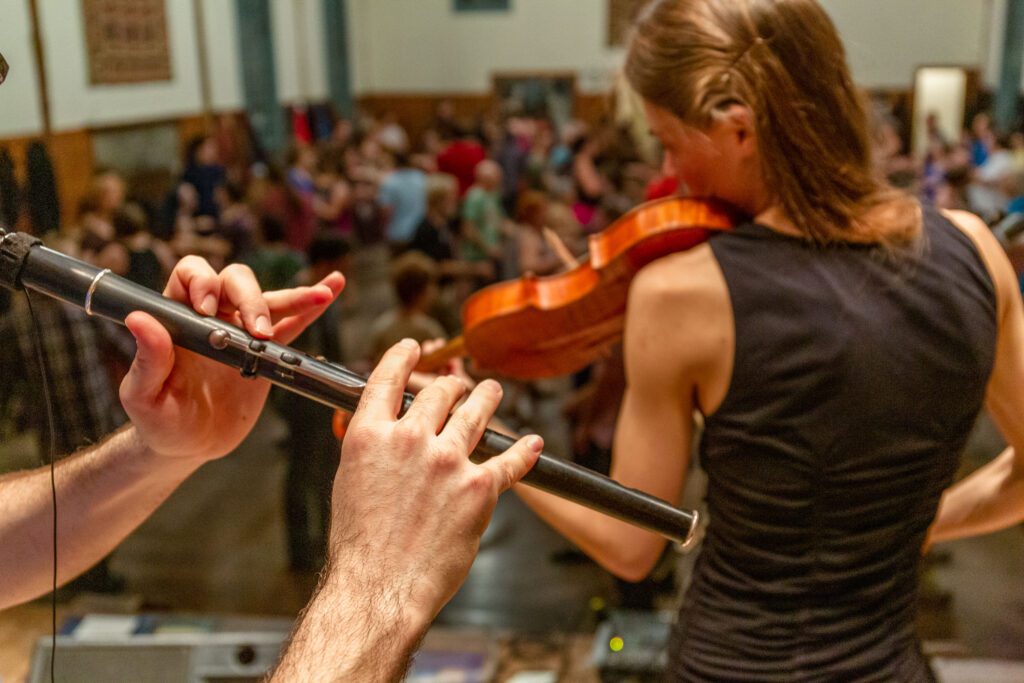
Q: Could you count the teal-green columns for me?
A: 3